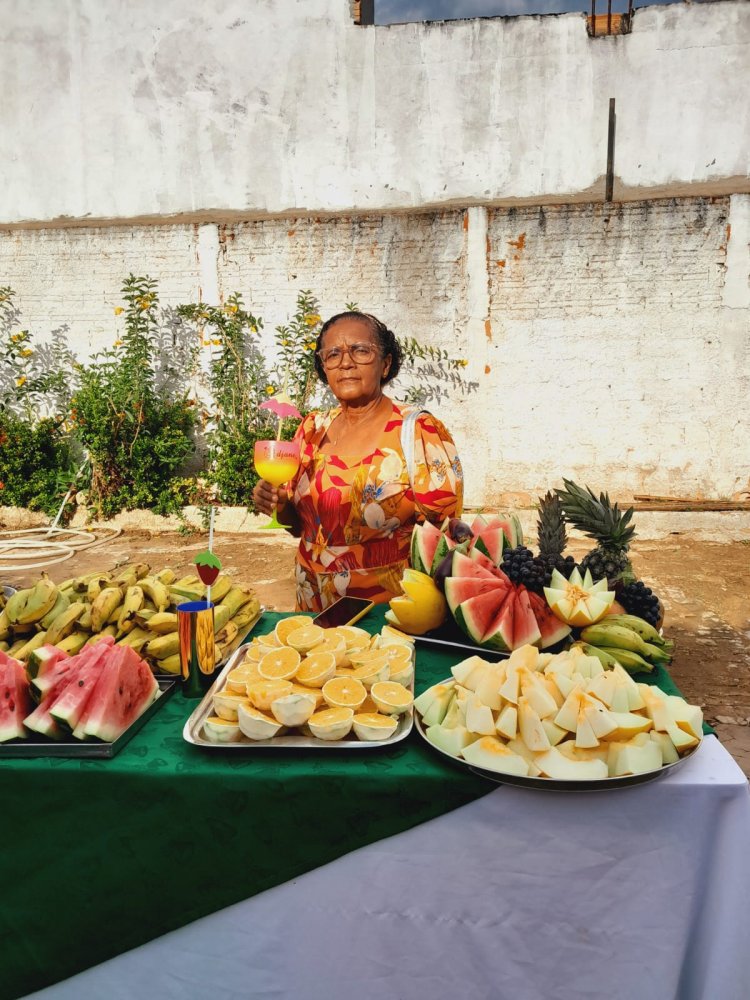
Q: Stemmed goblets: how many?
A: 1